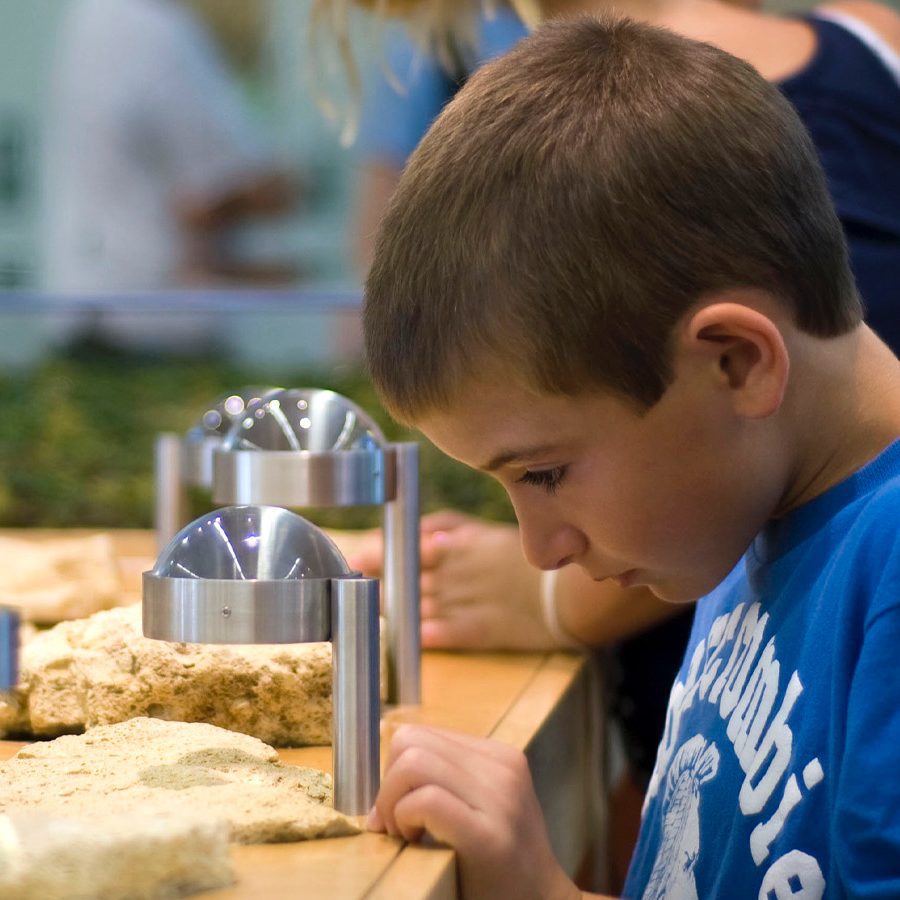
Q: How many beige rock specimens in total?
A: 4